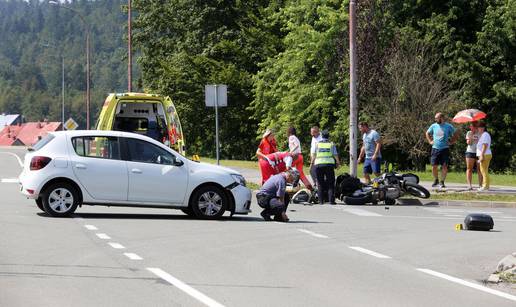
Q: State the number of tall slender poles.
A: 4